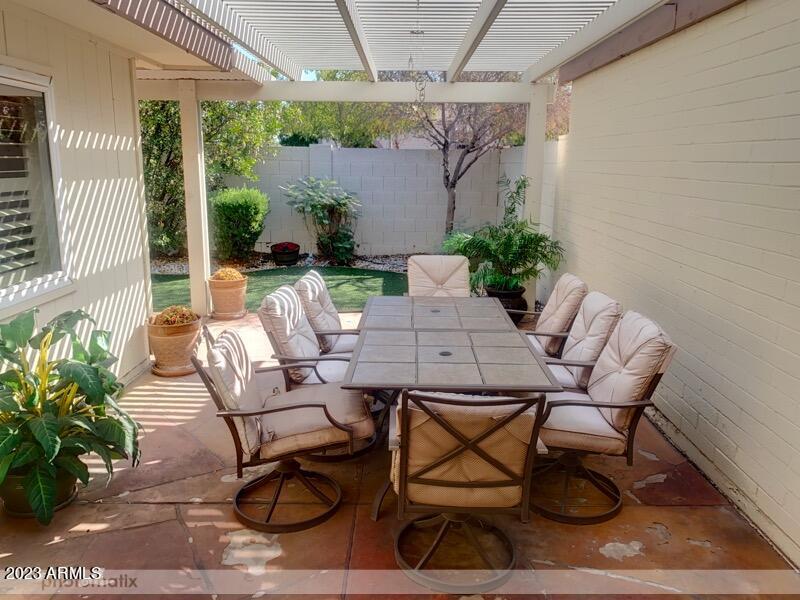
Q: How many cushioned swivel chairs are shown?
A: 8